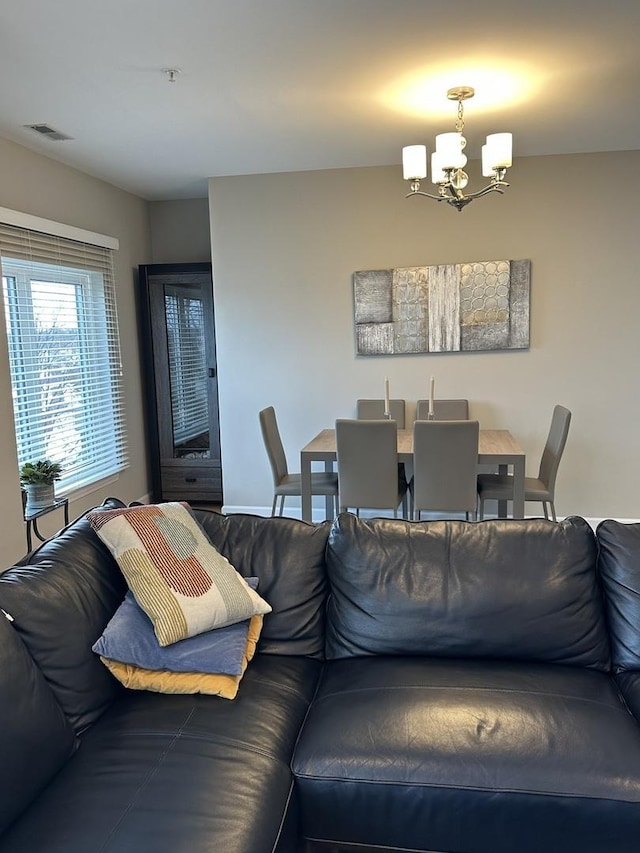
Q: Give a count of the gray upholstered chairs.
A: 6